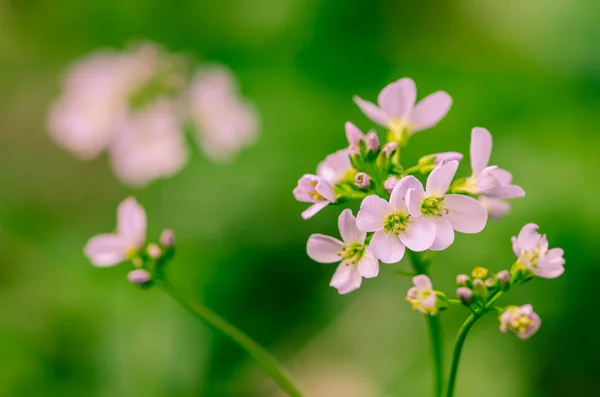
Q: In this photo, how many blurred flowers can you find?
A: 3